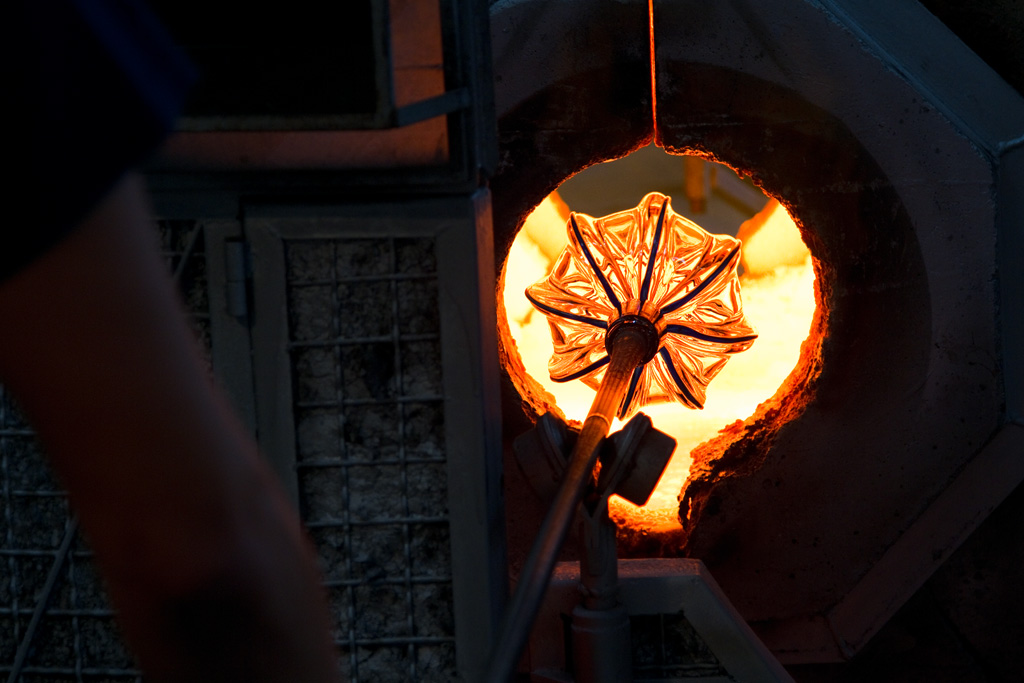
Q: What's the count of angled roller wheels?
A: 2